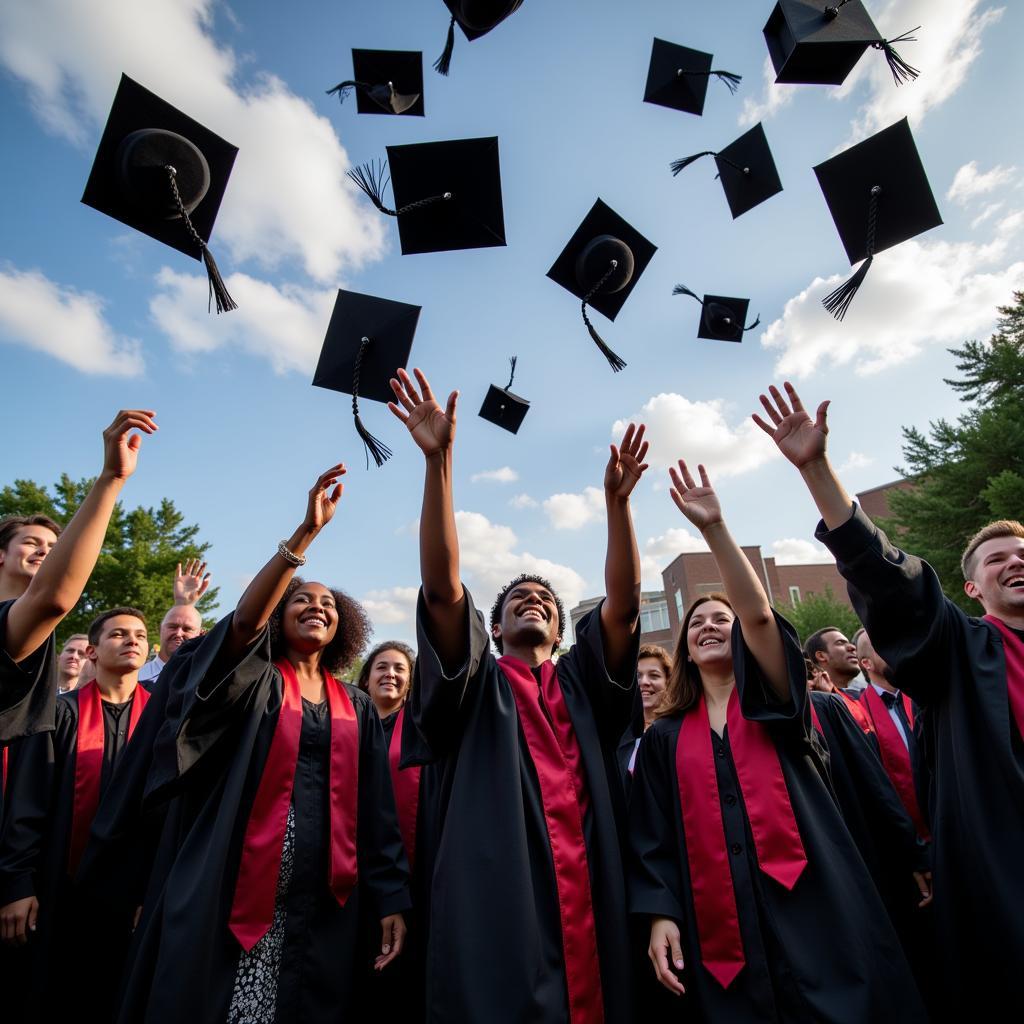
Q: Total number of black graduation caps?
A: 12